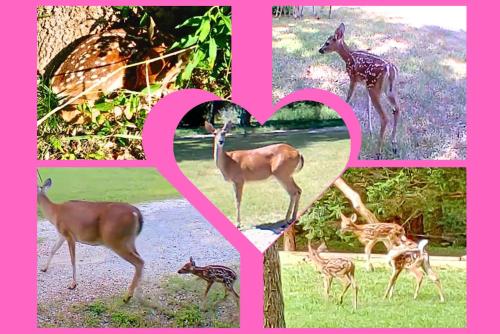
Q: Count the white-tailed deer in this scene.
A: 8